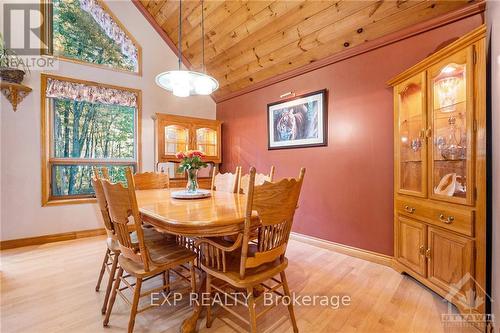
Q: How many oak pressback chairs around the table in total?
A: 6